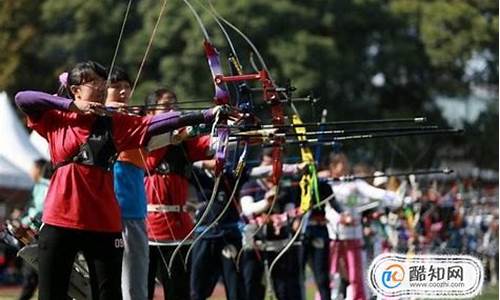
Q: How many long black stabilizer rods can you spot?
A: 4